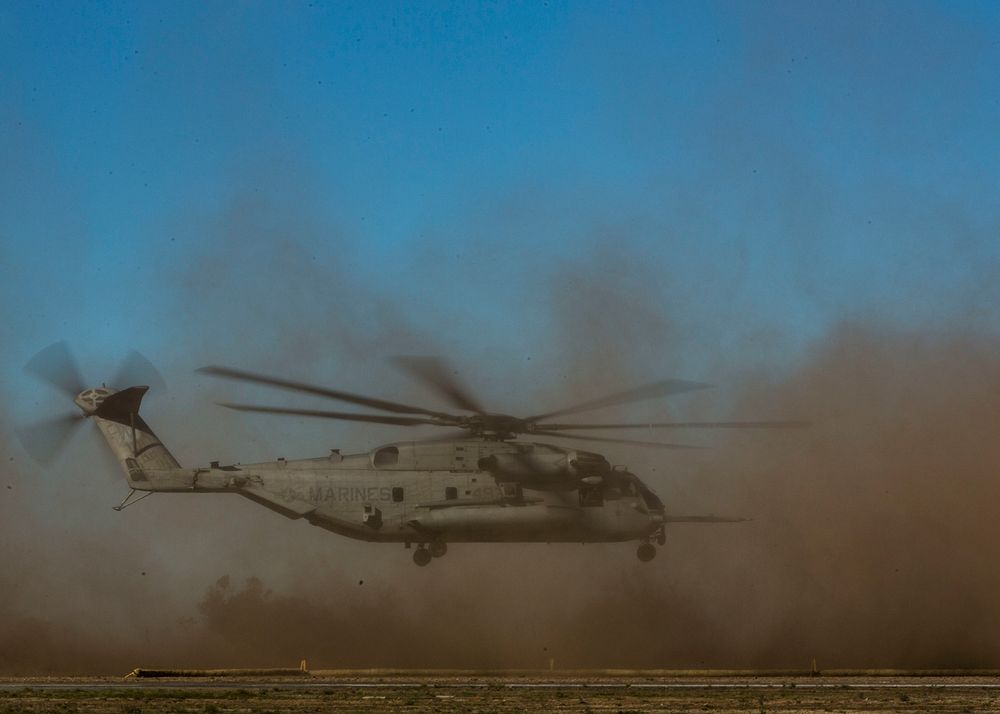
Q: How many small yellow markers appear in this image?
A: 3